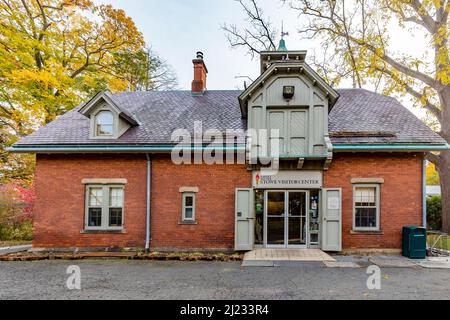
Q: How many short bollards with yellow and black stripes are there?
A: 0